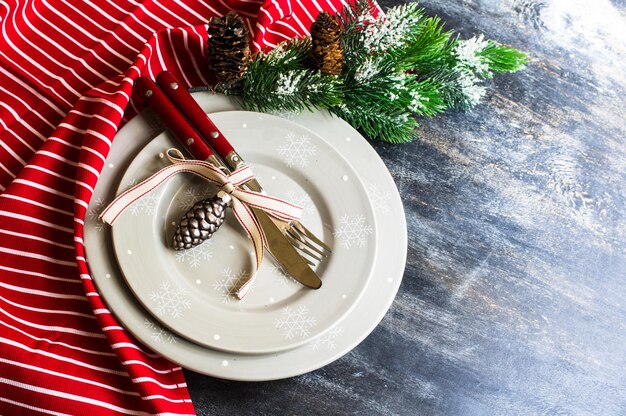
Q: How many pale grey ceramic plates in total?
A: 2